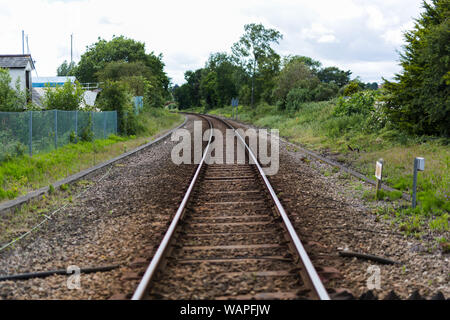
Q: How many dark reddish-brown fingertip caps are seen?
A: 0